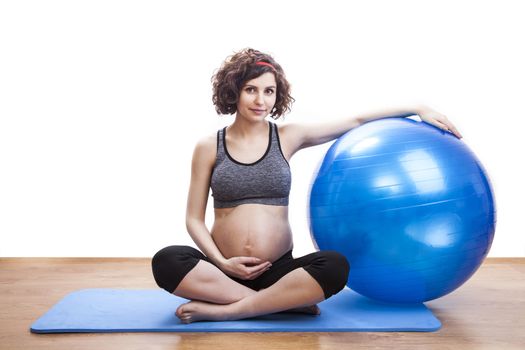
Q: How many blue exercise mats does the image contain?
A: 1